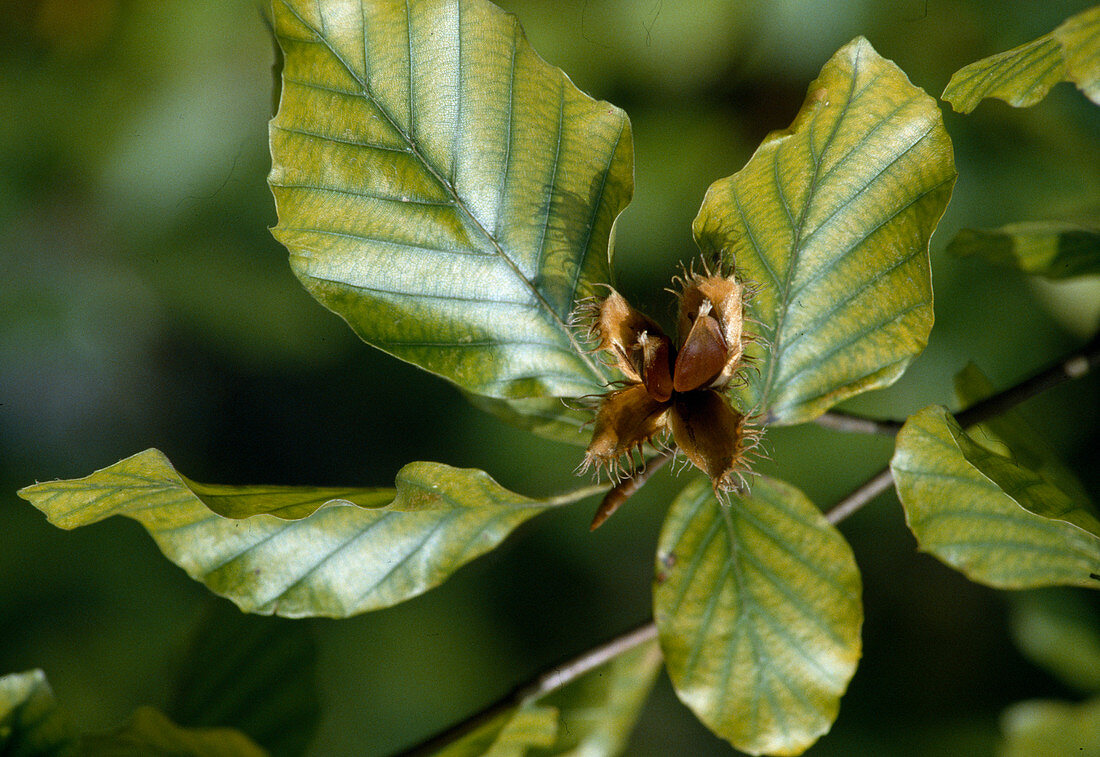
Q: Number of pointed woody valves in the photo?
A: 4